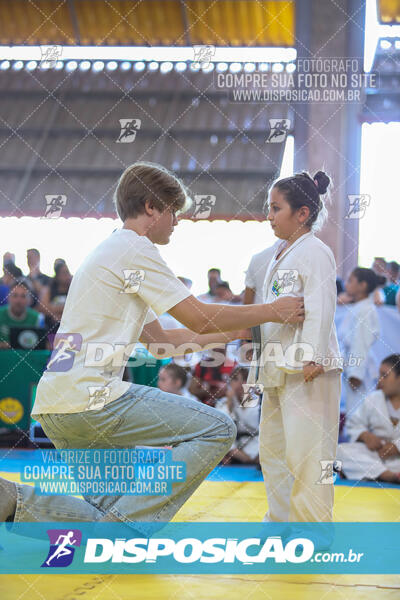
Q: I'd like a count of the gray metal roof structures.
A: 1